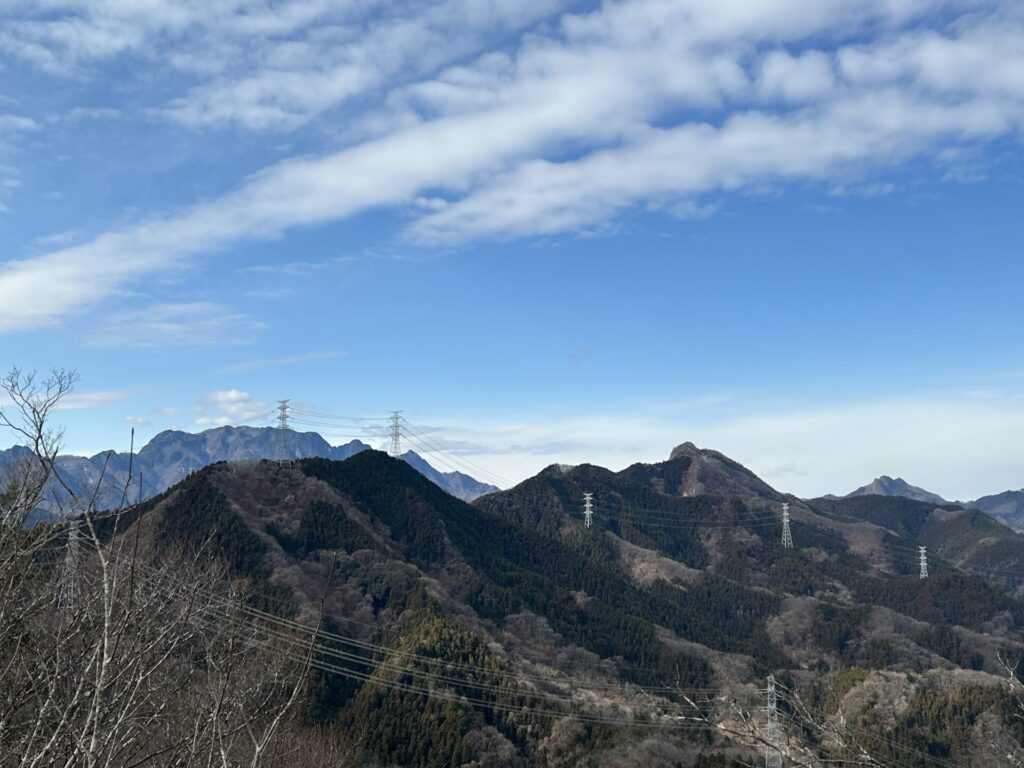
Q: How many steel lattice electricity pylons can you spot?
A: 7